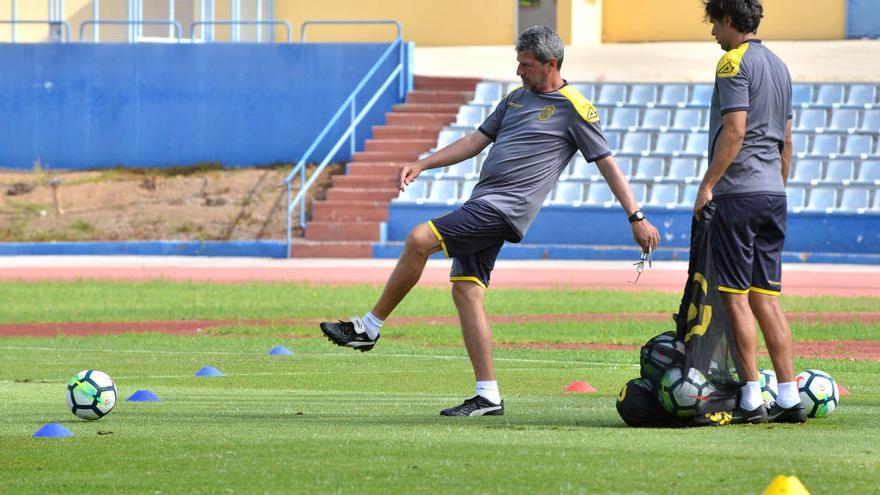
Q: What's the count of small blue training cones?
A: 4